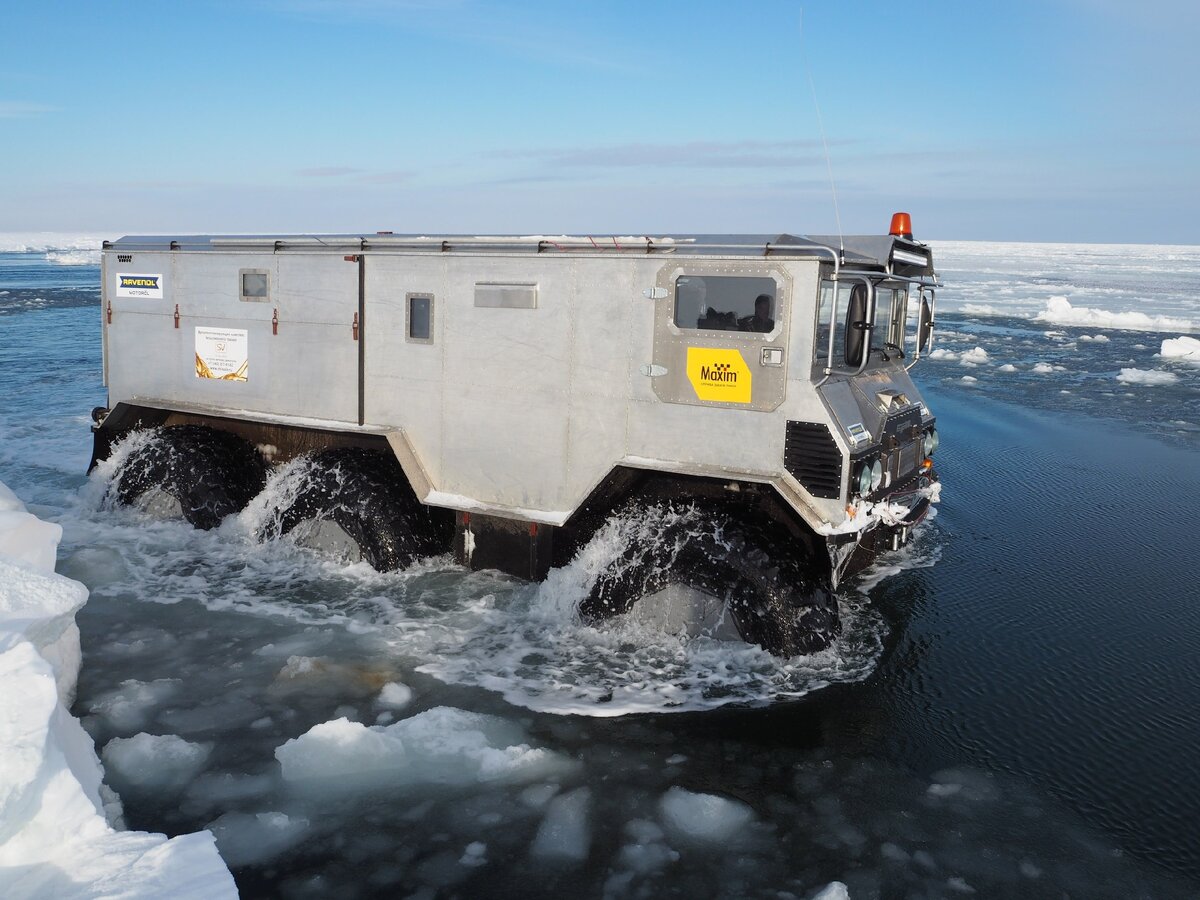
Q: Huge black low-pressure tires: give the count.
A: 3